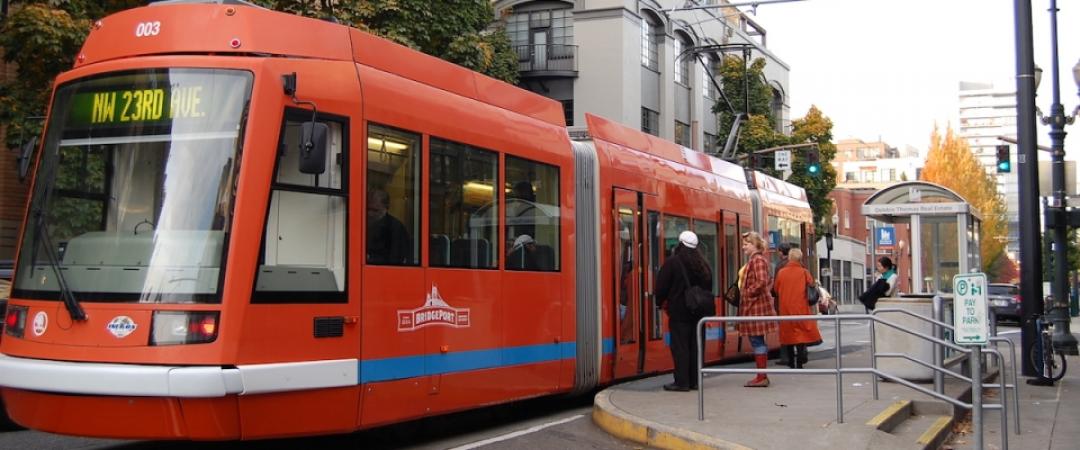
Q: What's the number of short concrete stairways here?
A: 1